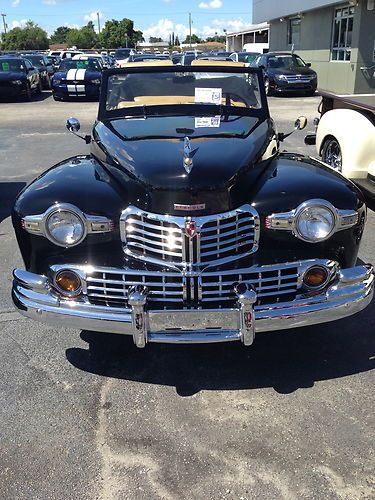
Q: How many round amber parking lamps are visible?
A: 2